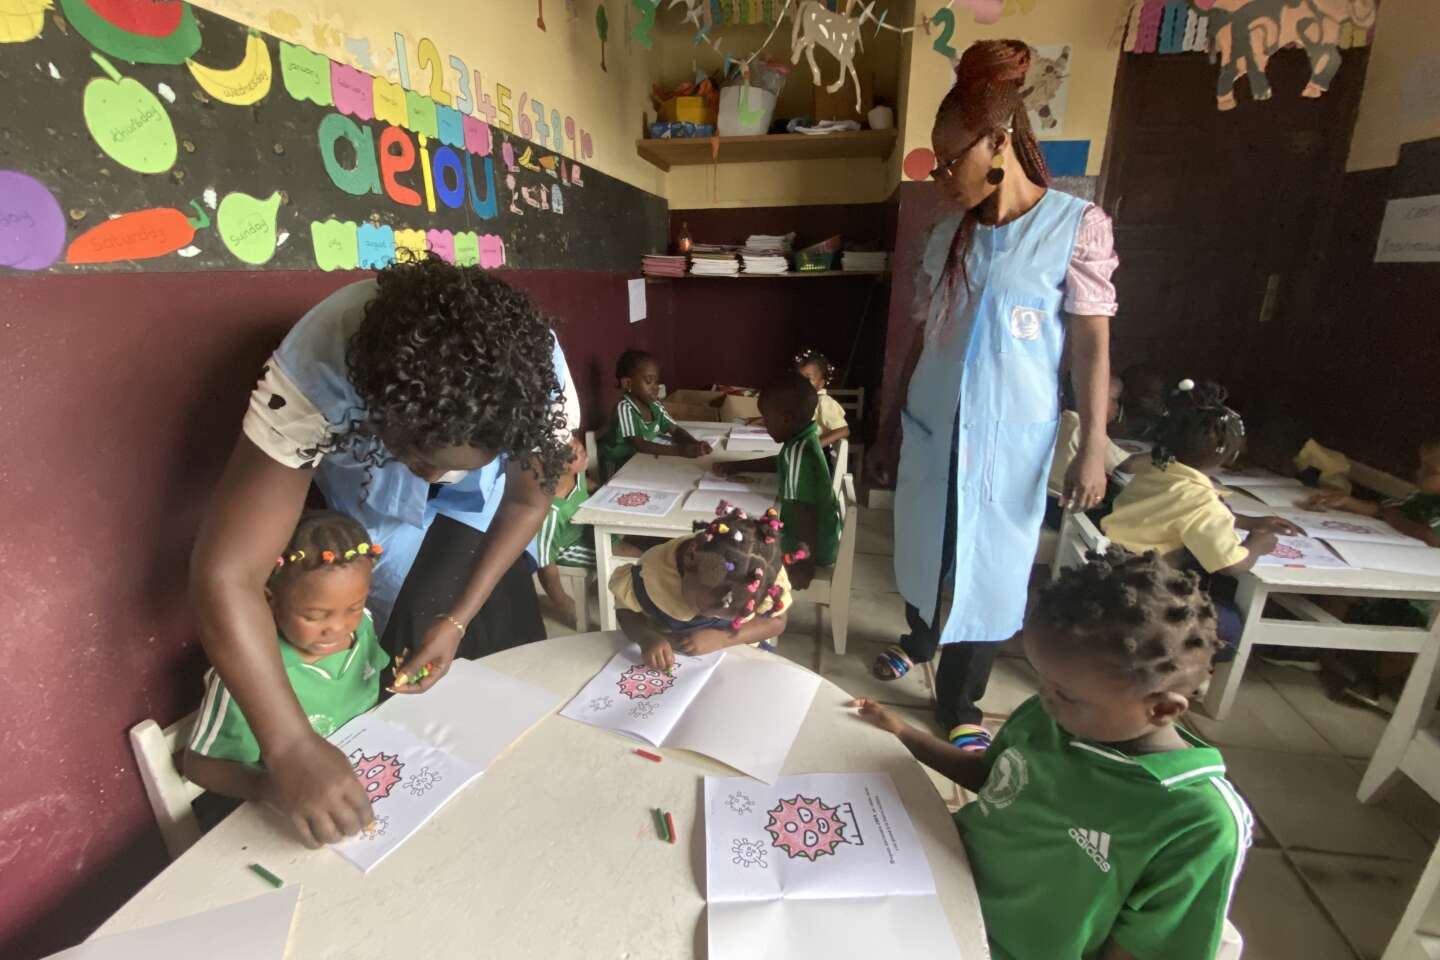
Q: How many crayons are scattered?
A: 4